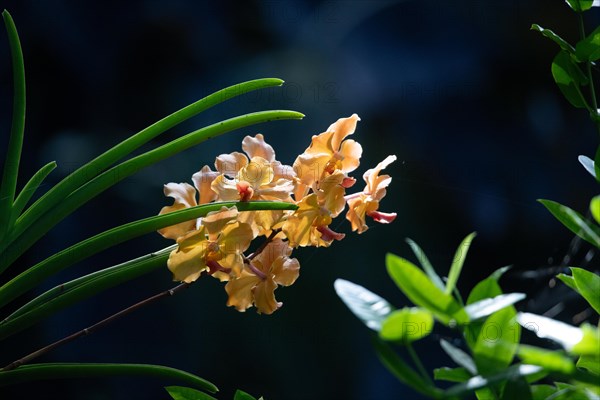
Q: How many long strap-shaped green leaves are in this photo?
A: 7